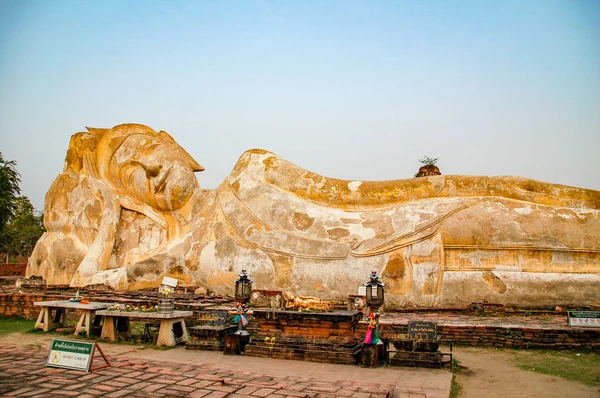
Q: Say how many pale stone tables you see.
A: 2